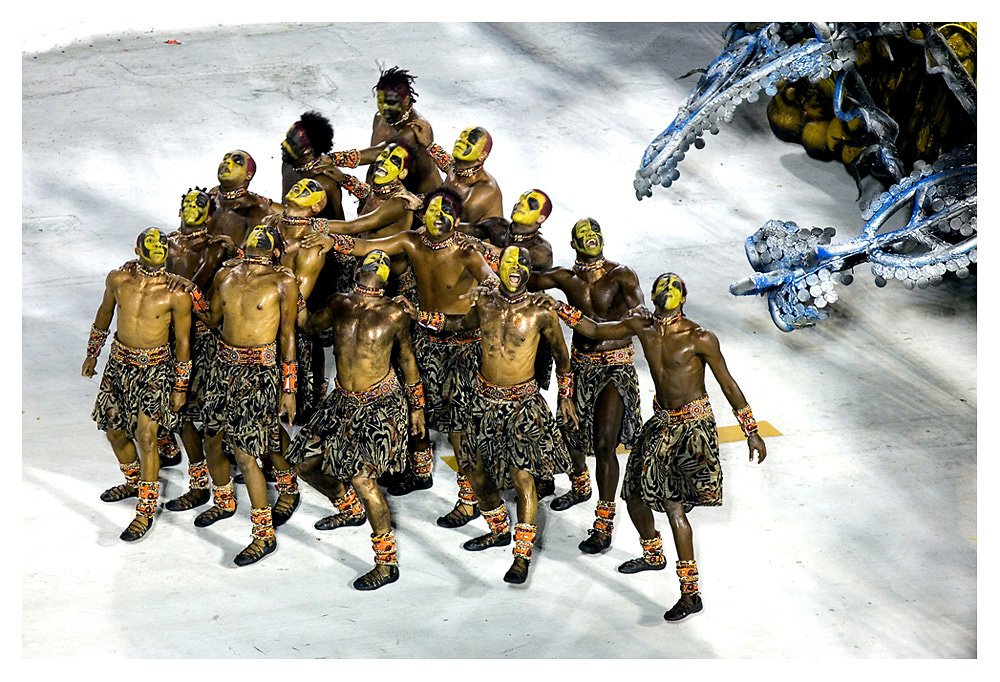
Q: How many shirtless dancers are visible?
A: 15